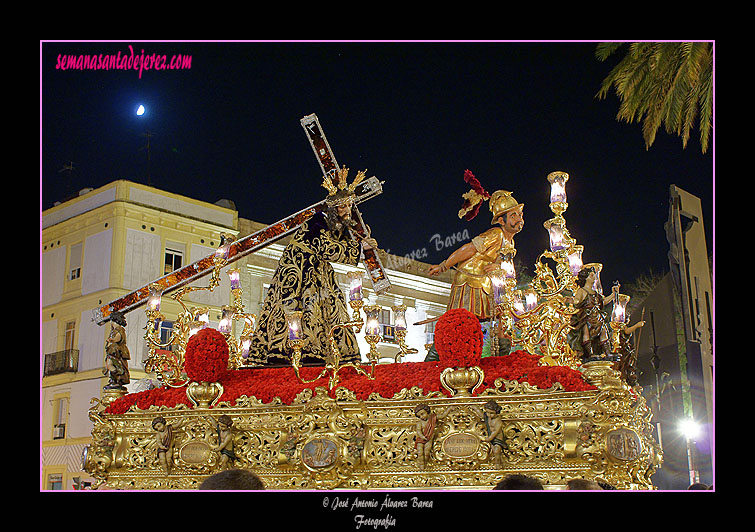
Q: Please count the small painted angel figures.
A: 4